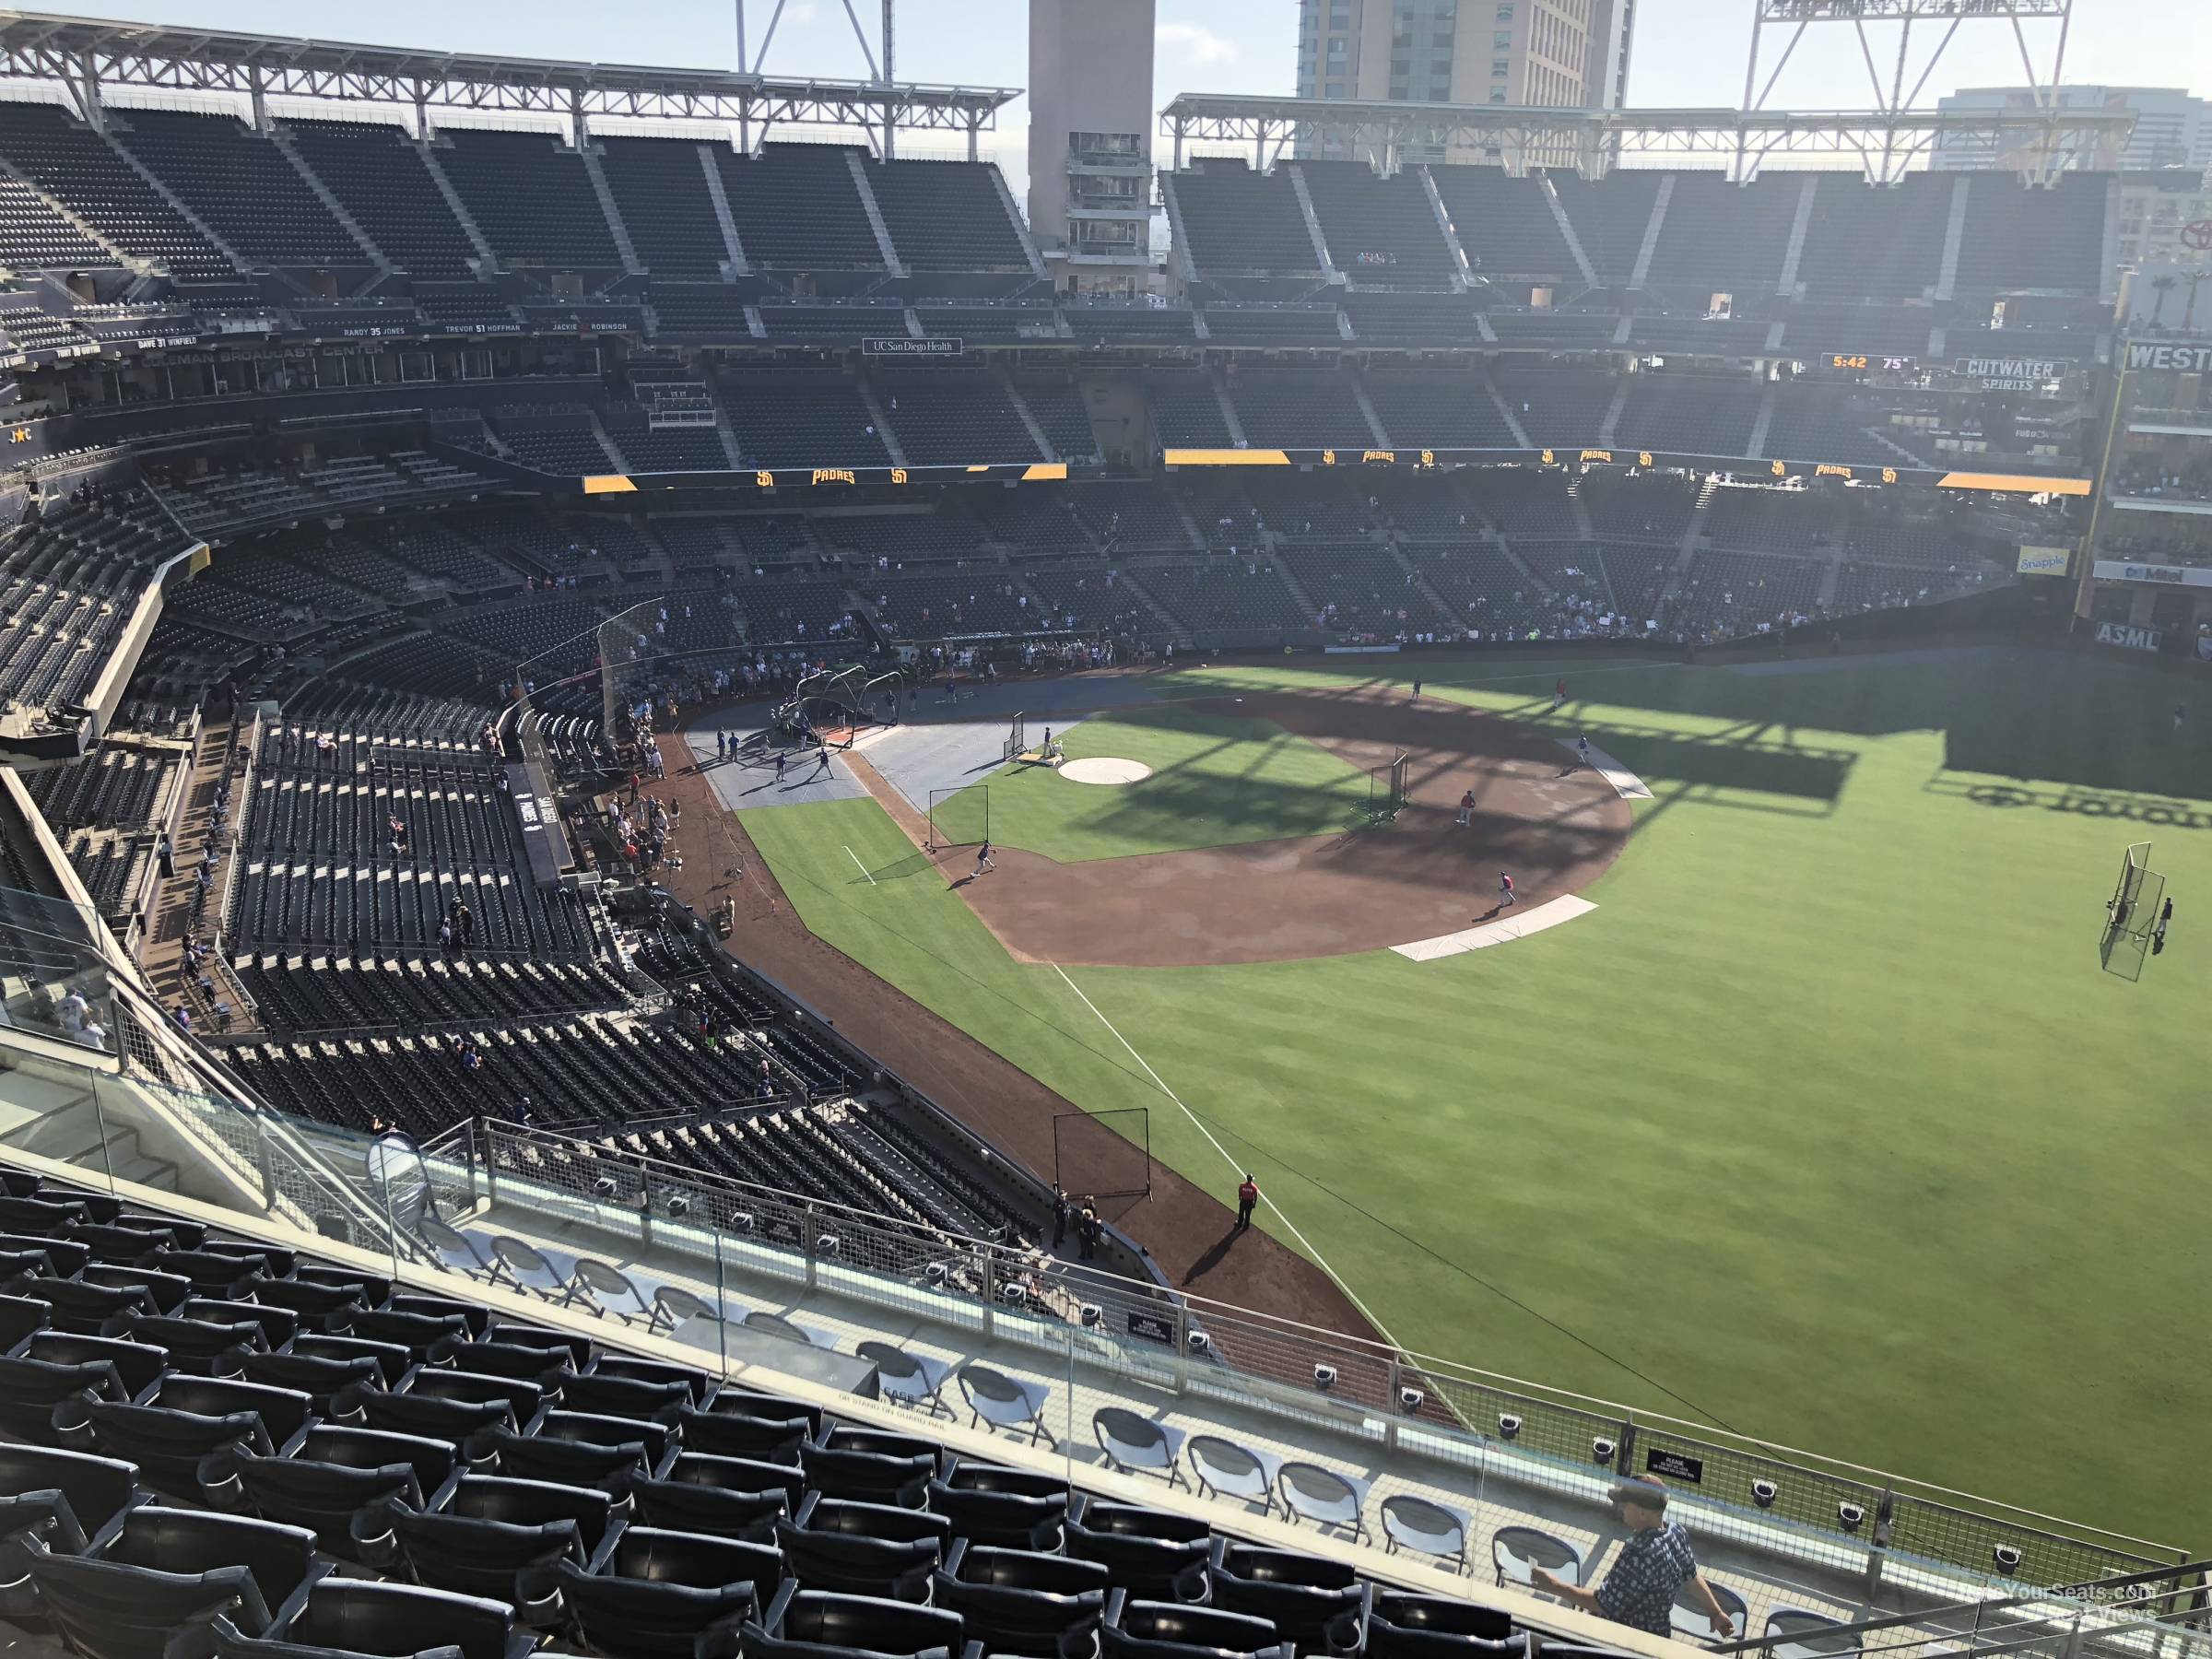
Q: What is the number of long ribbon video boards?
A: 2